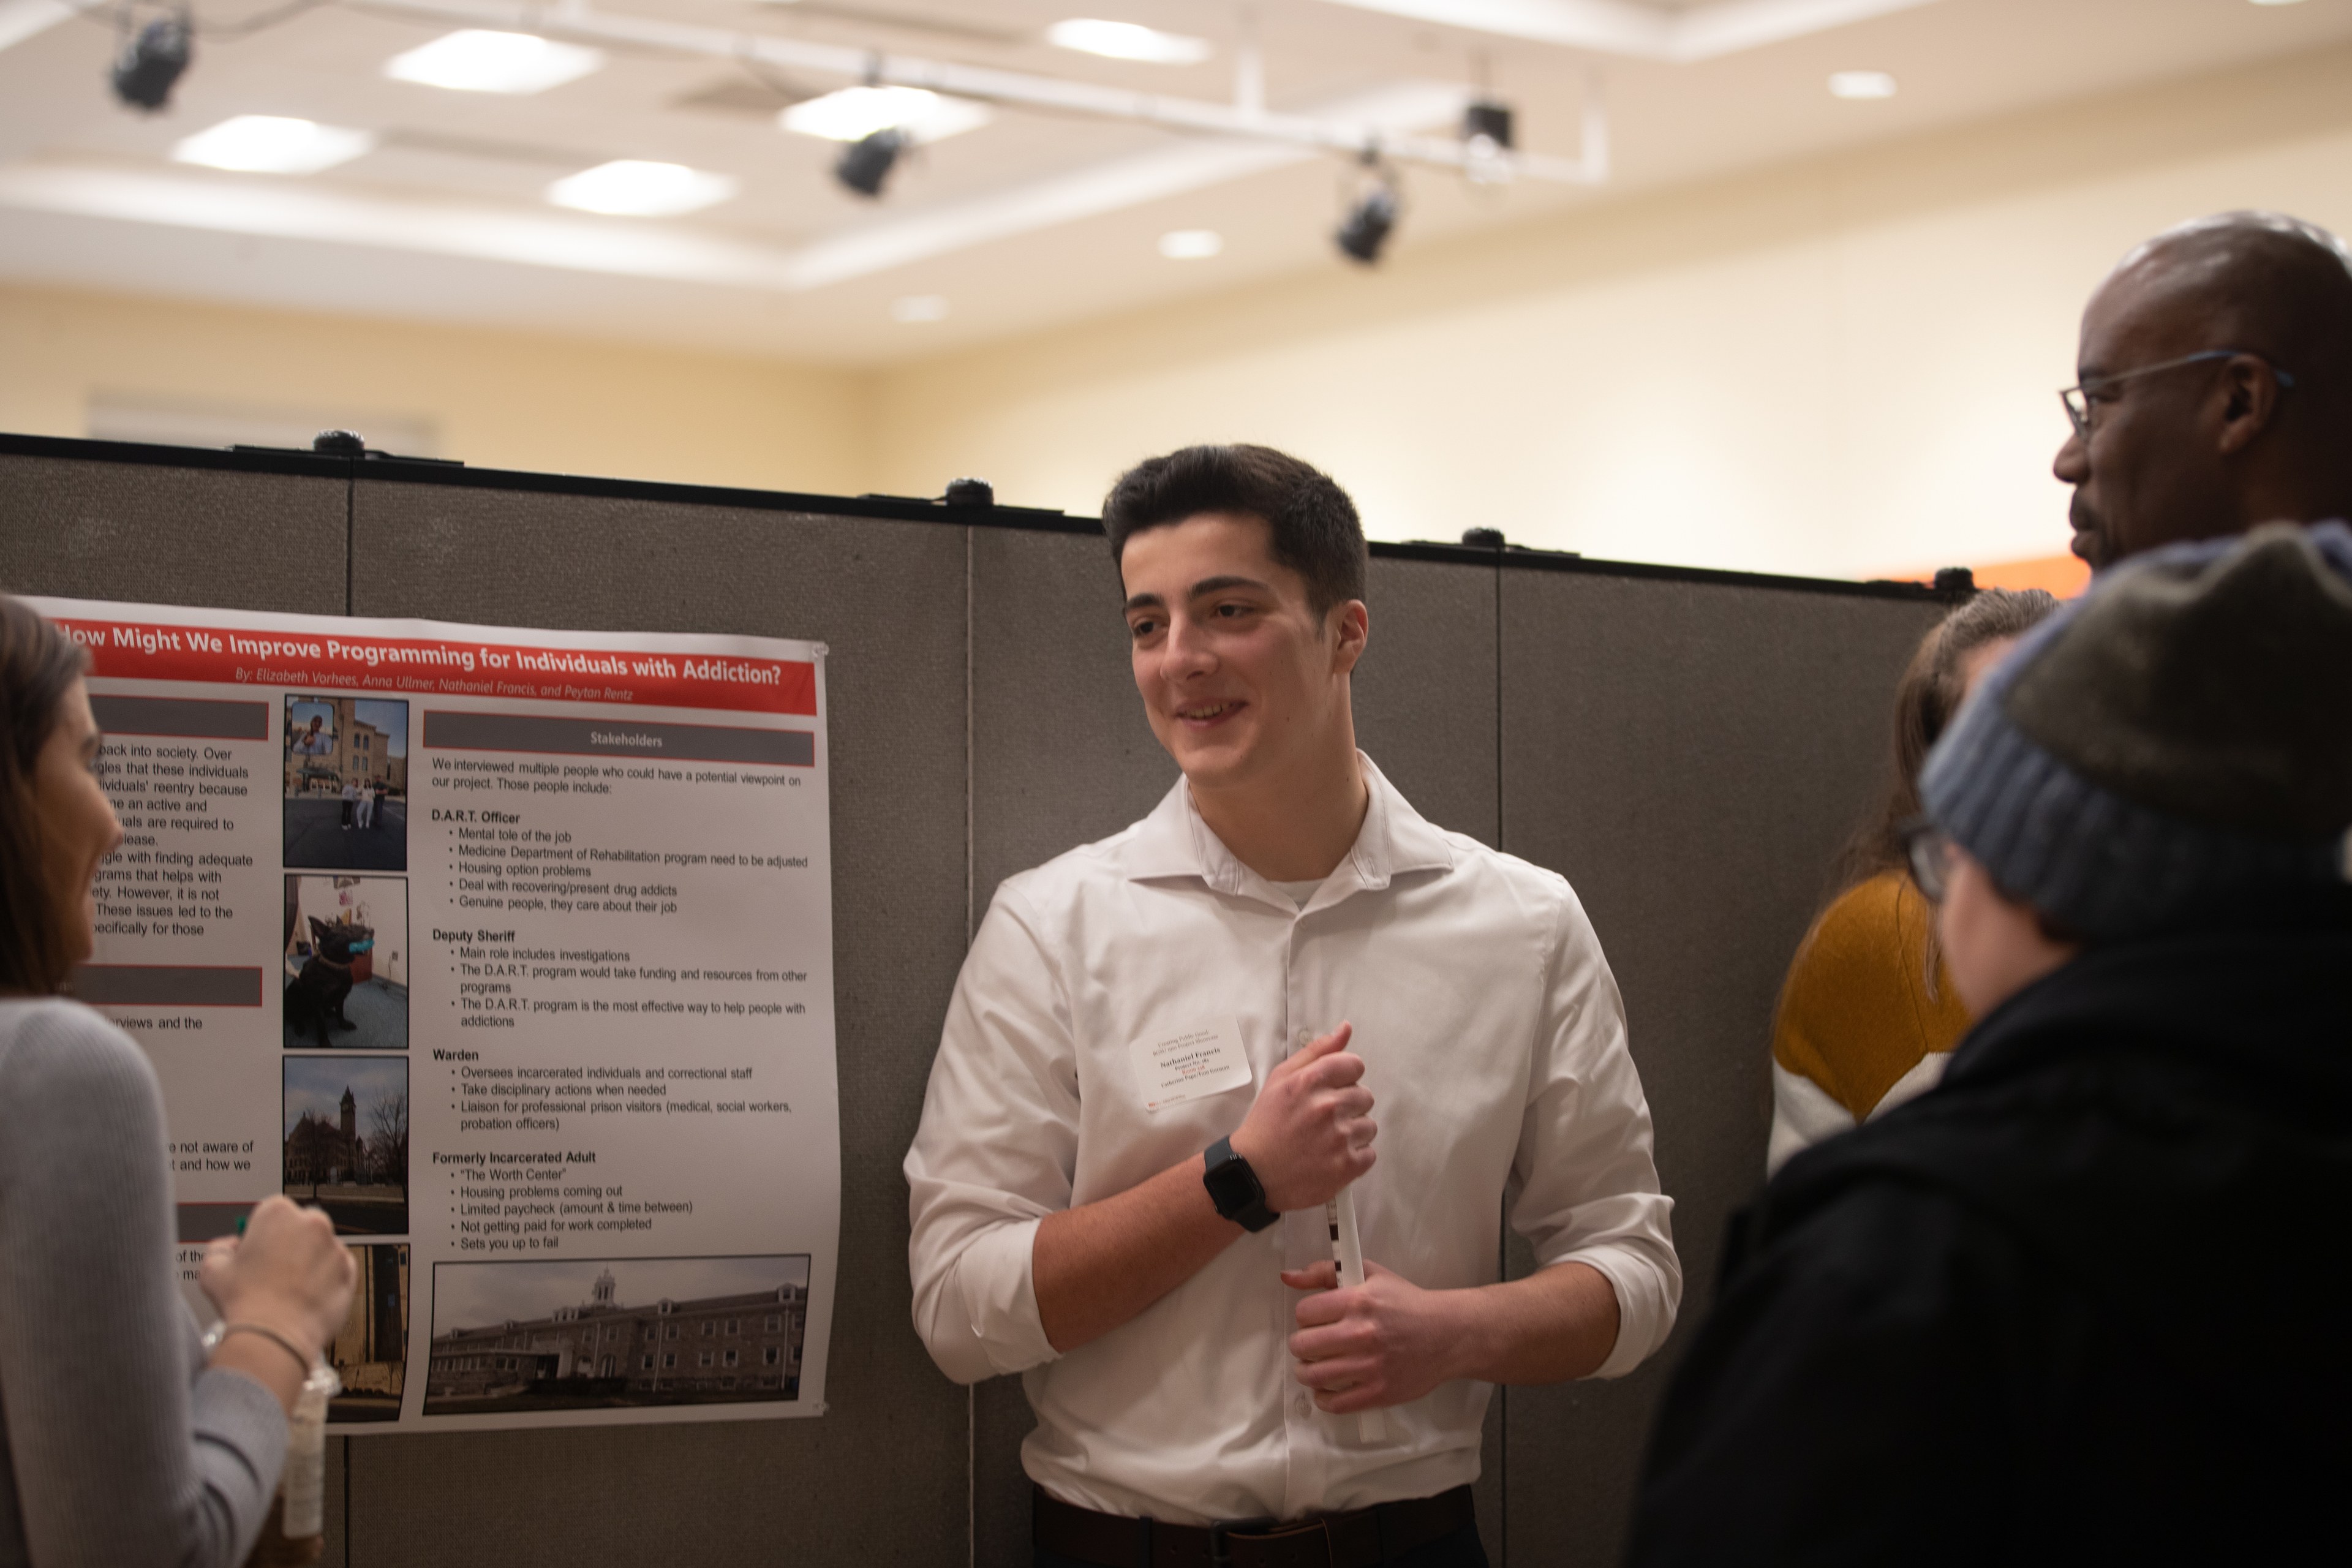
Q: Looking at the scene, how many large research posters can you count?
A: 1